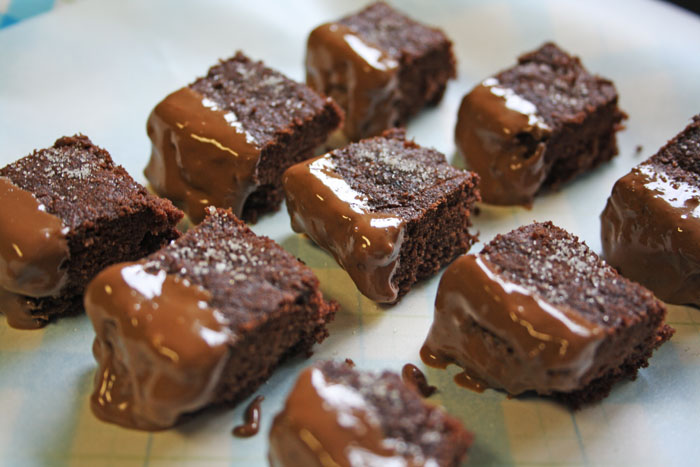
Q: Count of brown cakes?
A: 9